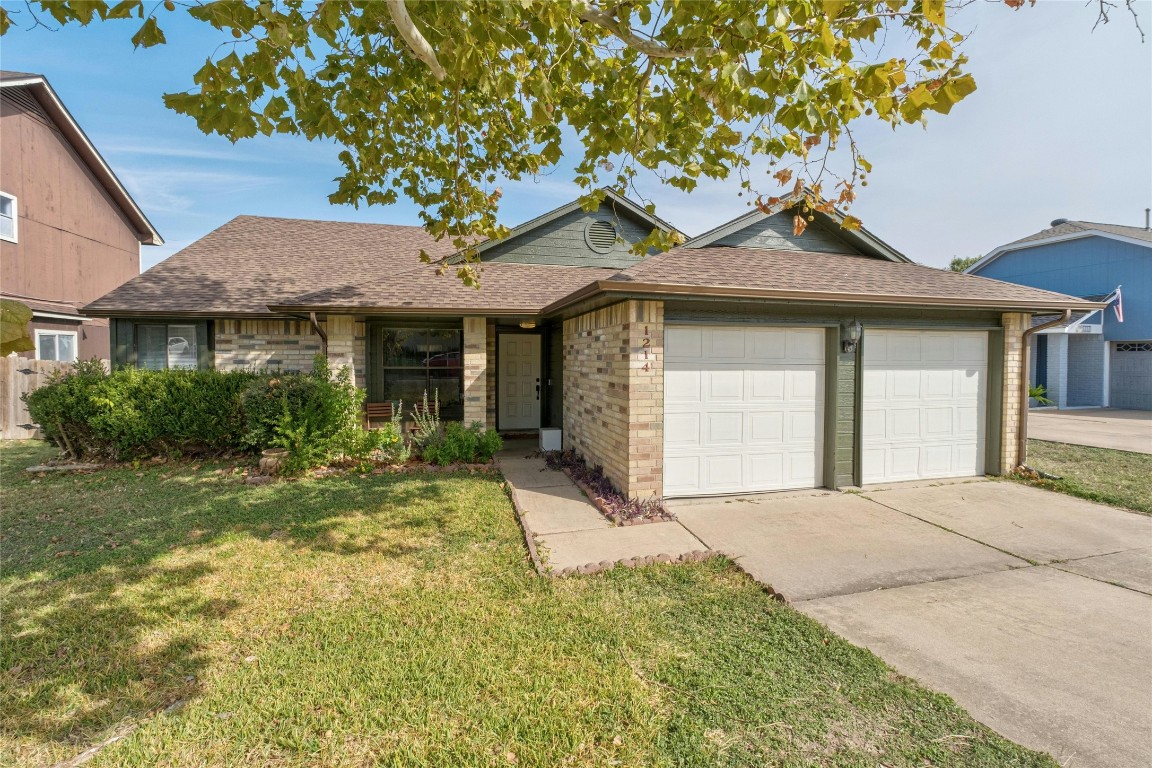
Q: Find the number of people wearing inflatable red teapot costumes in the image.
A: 0